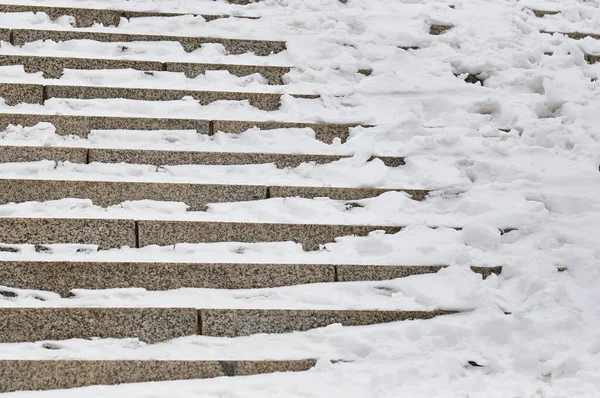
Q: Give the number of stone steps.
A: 11